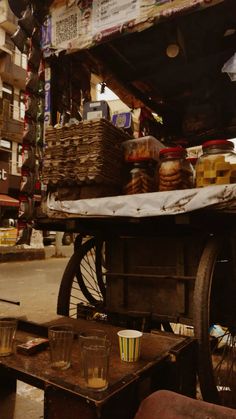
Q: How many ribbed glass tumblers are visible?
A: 4